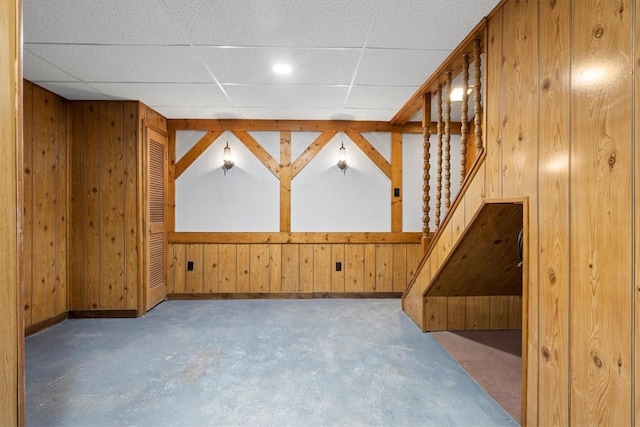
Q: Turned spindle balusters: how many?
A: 5